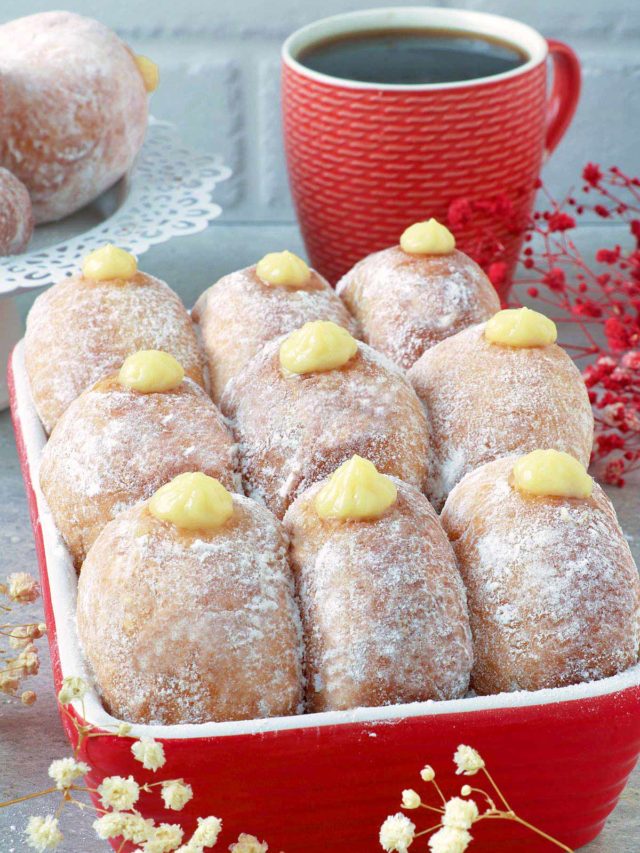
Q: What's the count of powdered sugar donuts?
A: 11